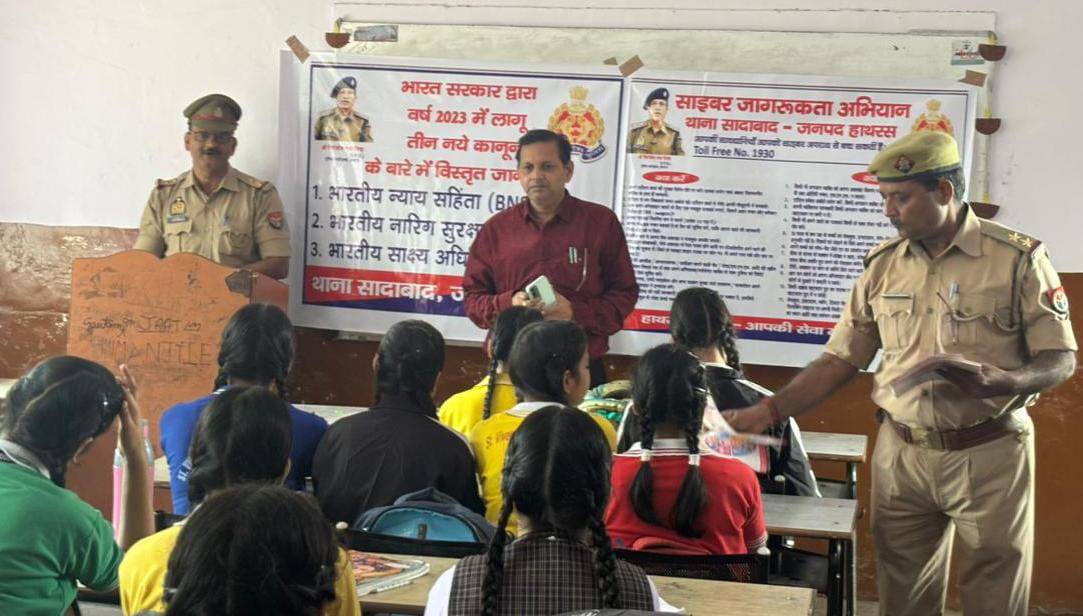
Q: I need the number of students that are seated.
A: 10